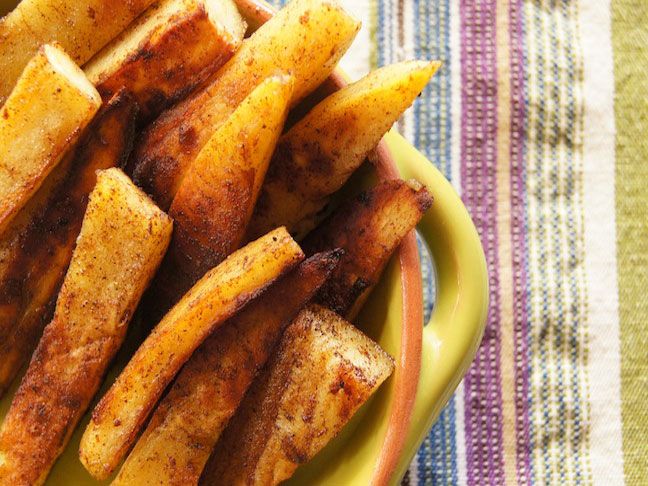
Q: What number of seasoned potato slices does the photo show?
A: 12